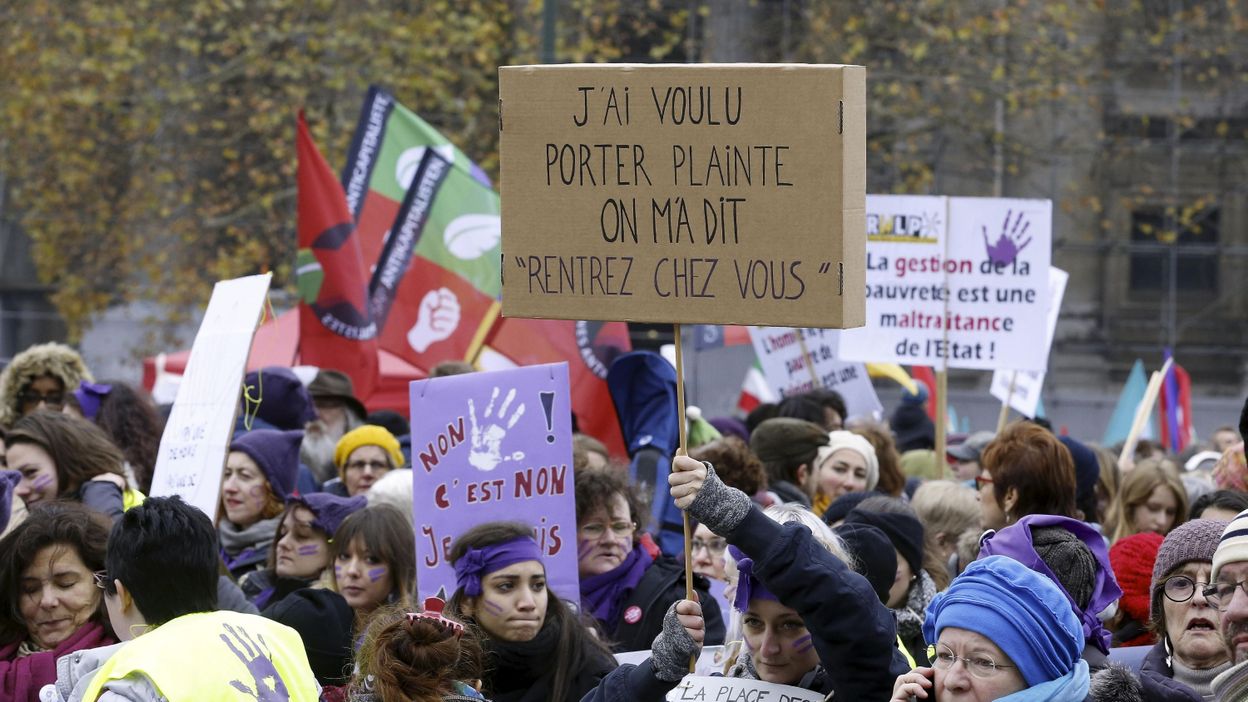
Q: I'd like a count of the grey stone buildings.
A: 1